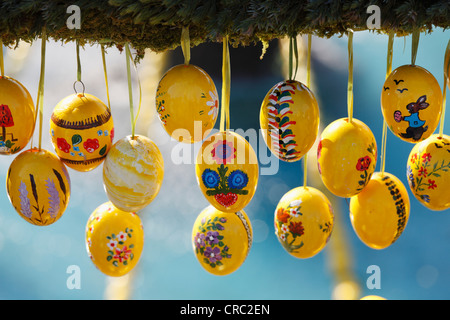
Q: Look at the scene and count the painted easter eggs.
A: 14